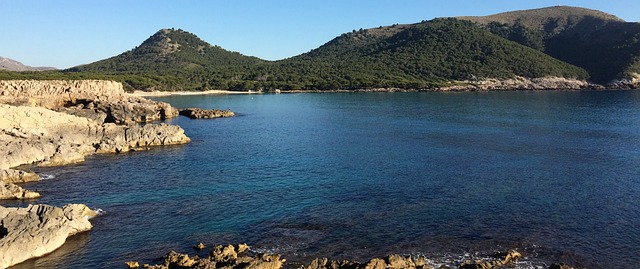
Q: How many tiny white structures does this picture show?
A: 2